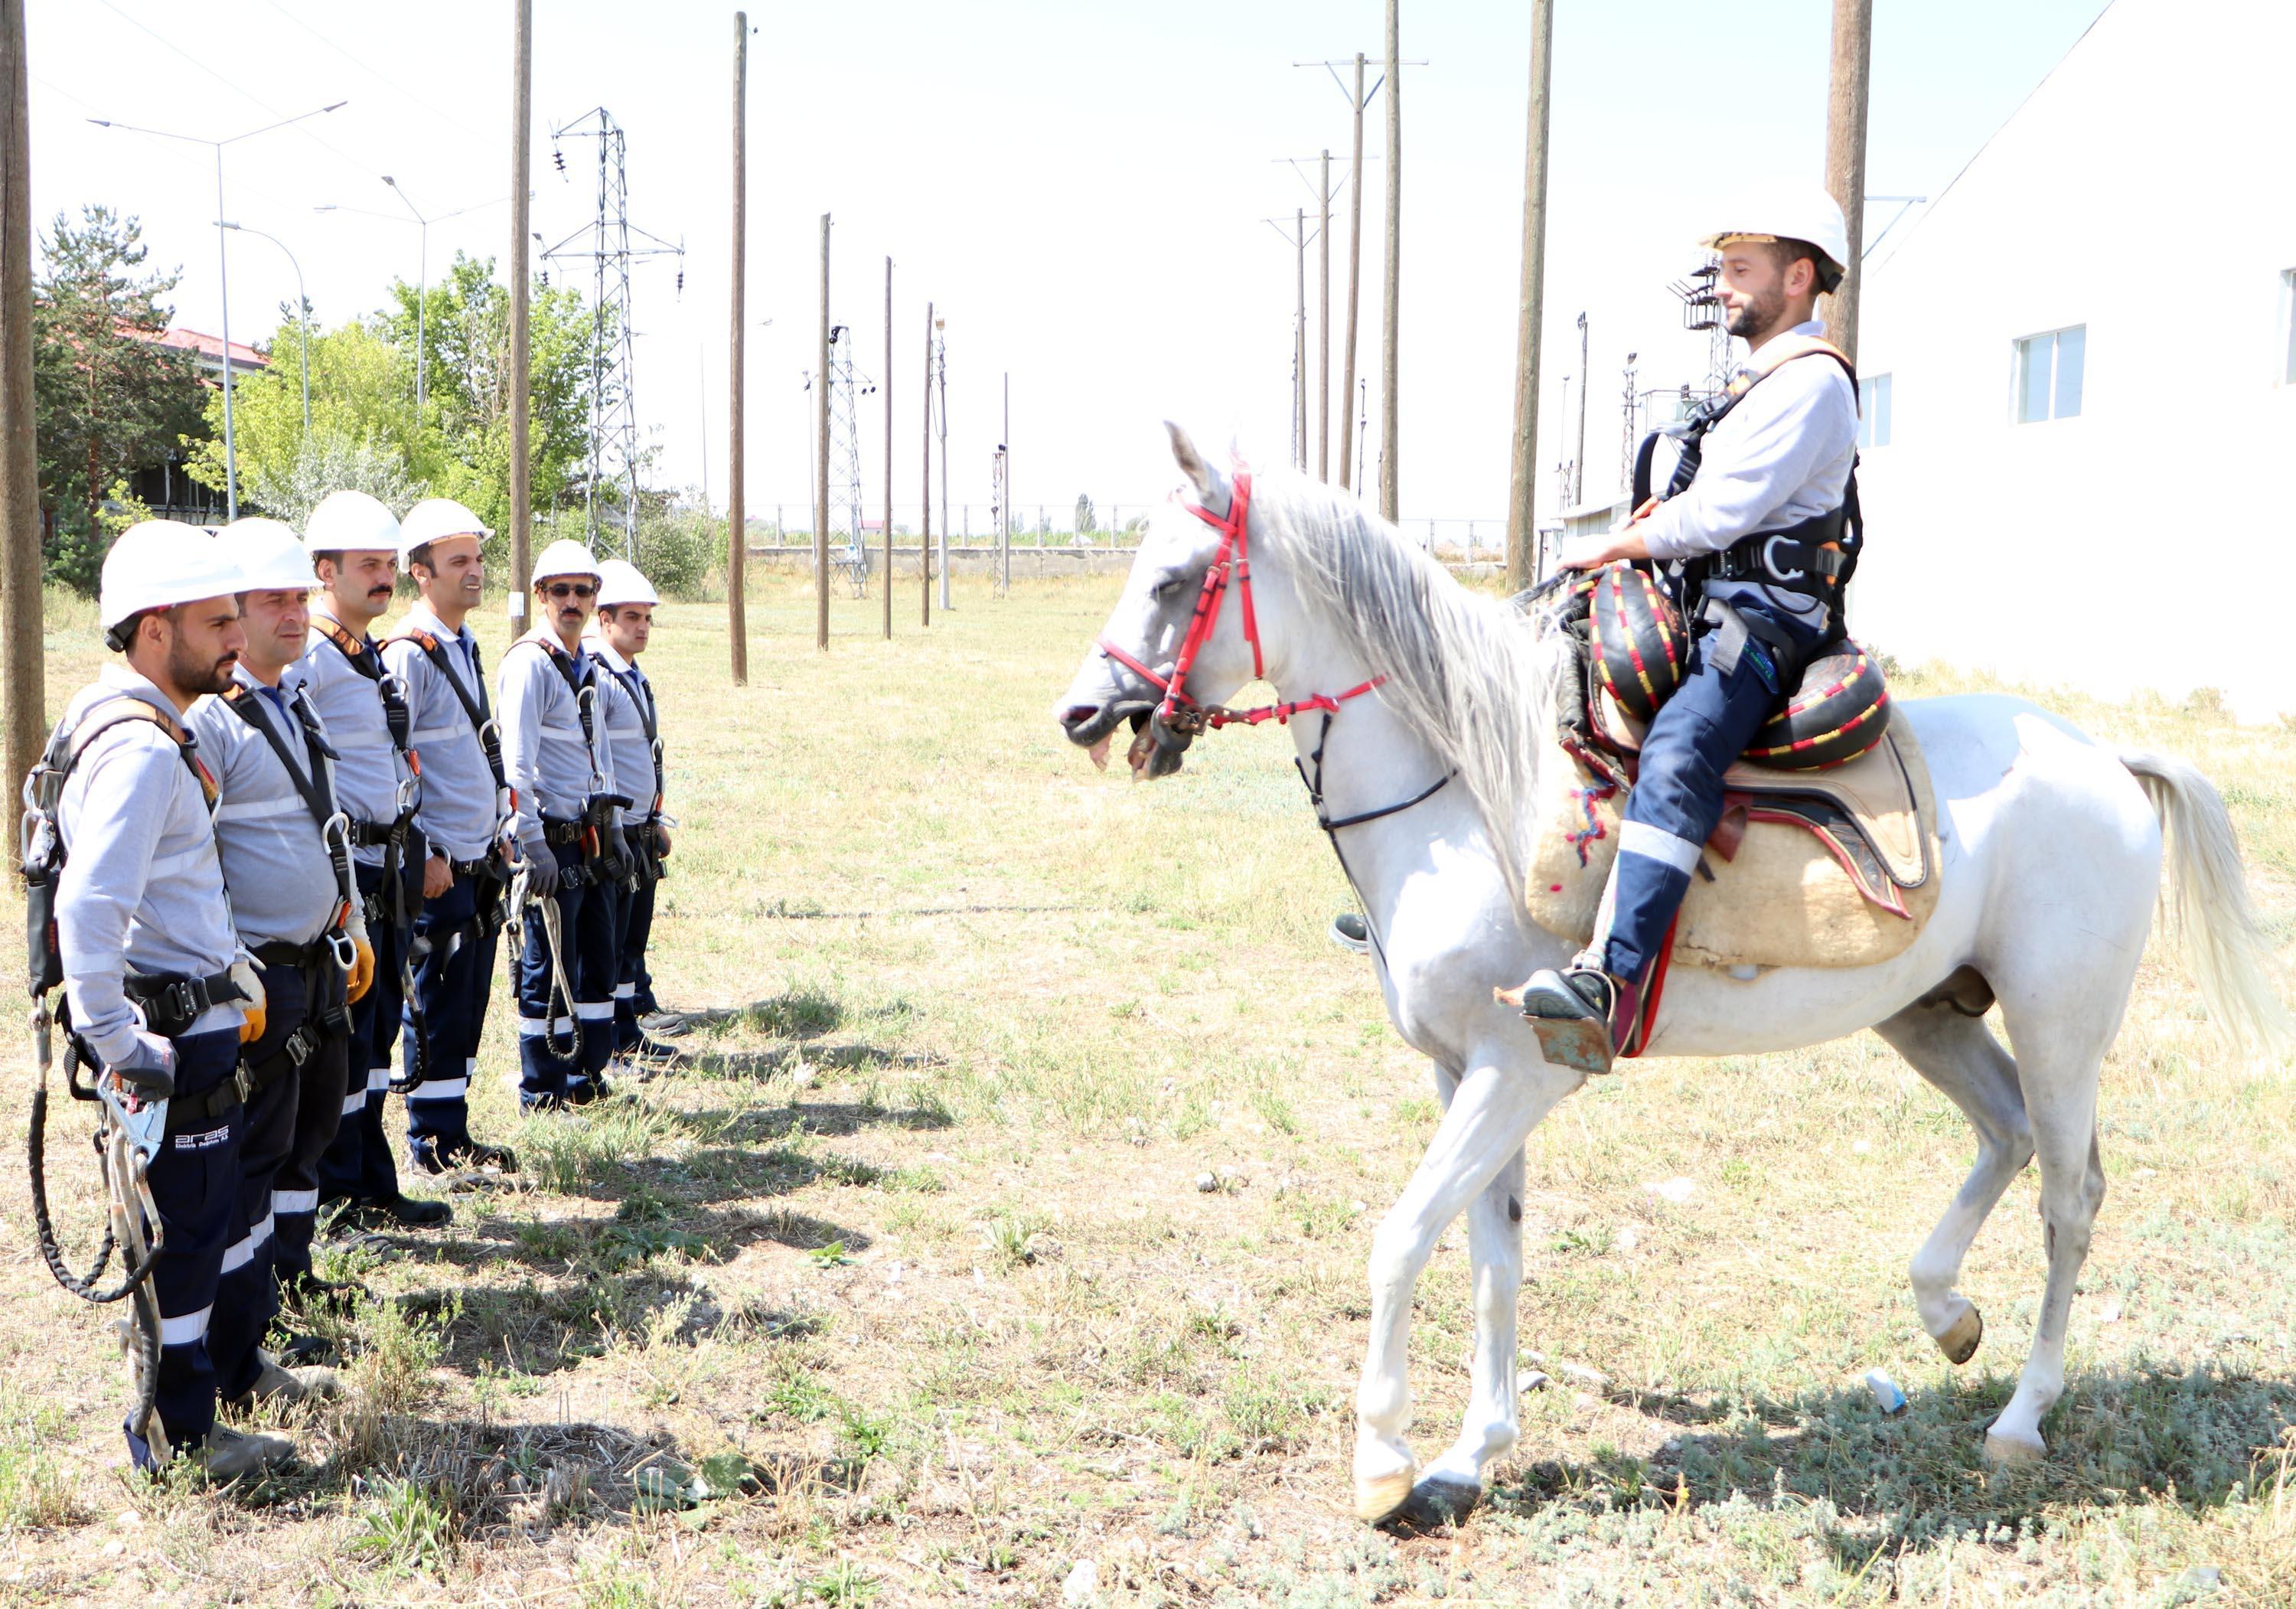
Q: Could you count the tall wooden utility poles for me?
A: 12